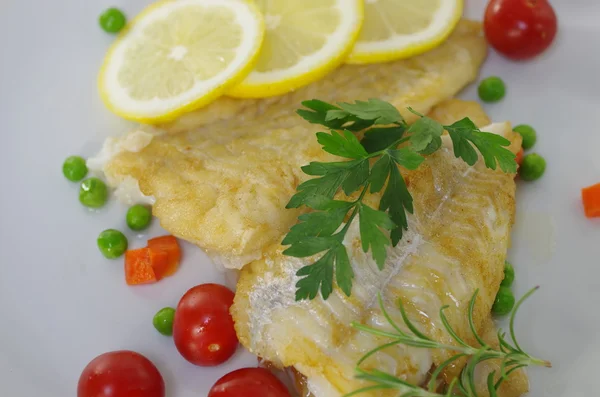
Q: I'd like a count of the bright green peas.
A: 11